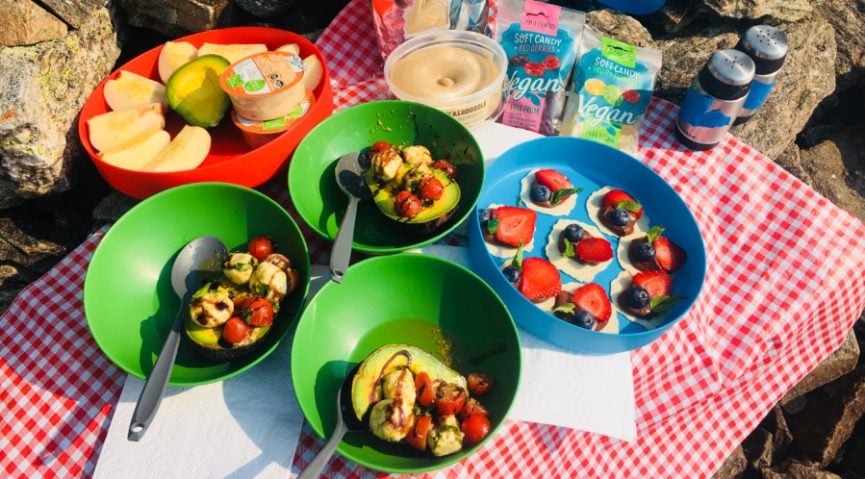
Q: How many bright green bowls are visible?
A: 3